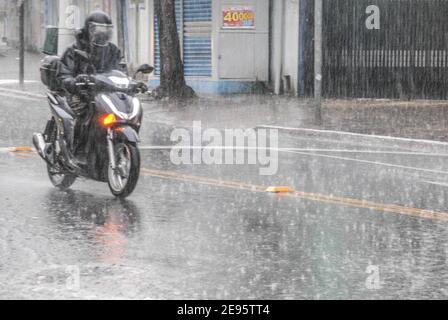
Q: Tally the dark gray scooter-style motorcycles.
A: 1